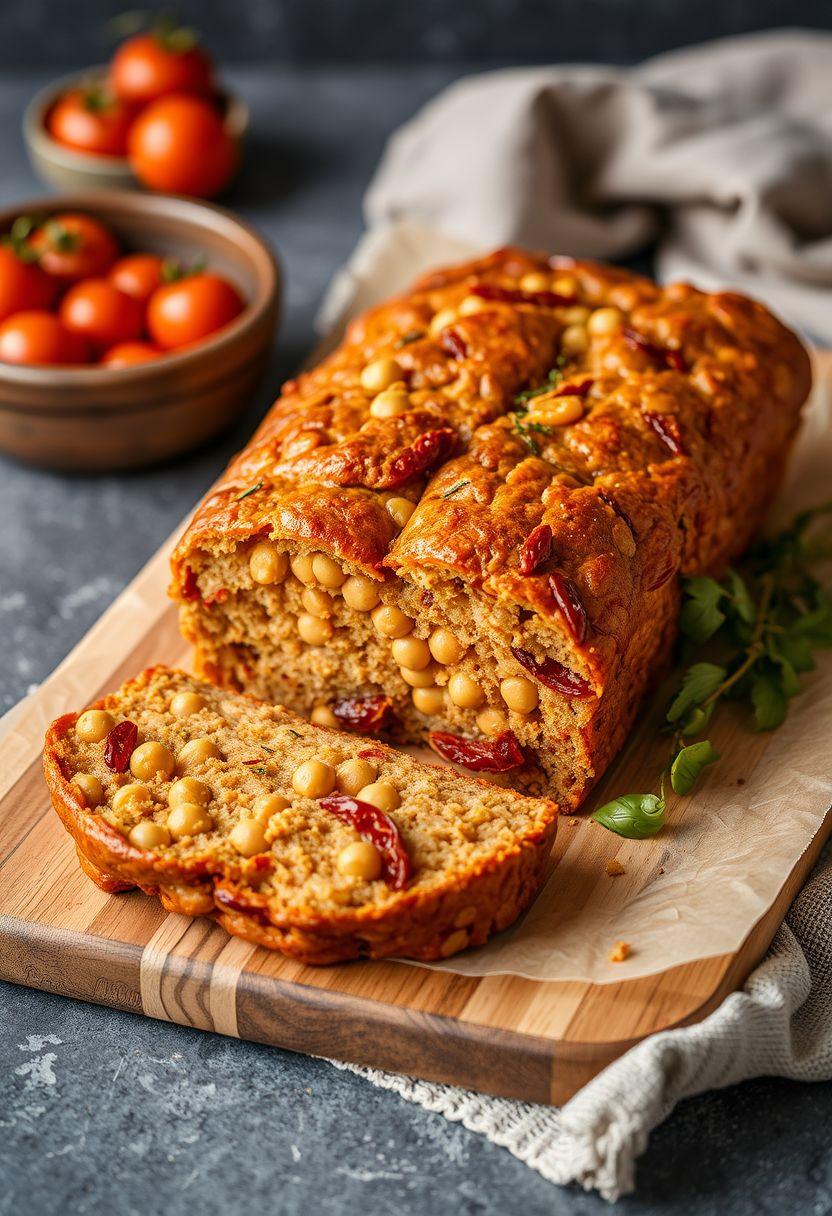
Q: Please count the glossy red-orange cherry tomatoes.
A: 10